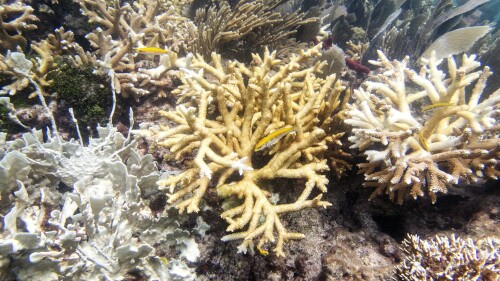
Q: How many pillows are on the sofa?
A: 0